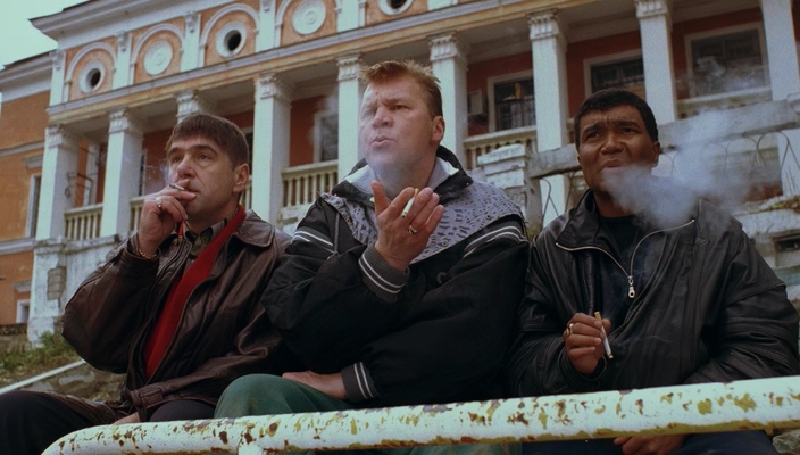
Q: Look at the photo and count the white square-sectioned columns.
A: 9